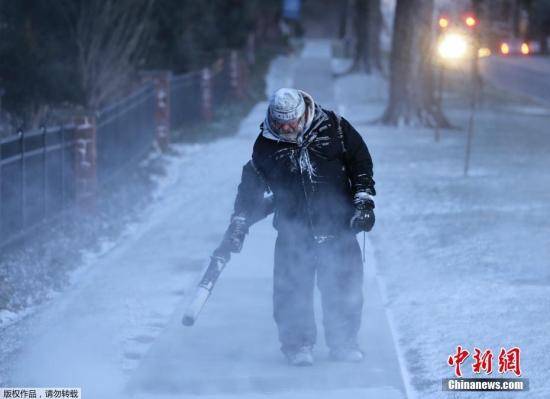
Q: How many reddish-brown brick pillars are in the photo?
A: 4